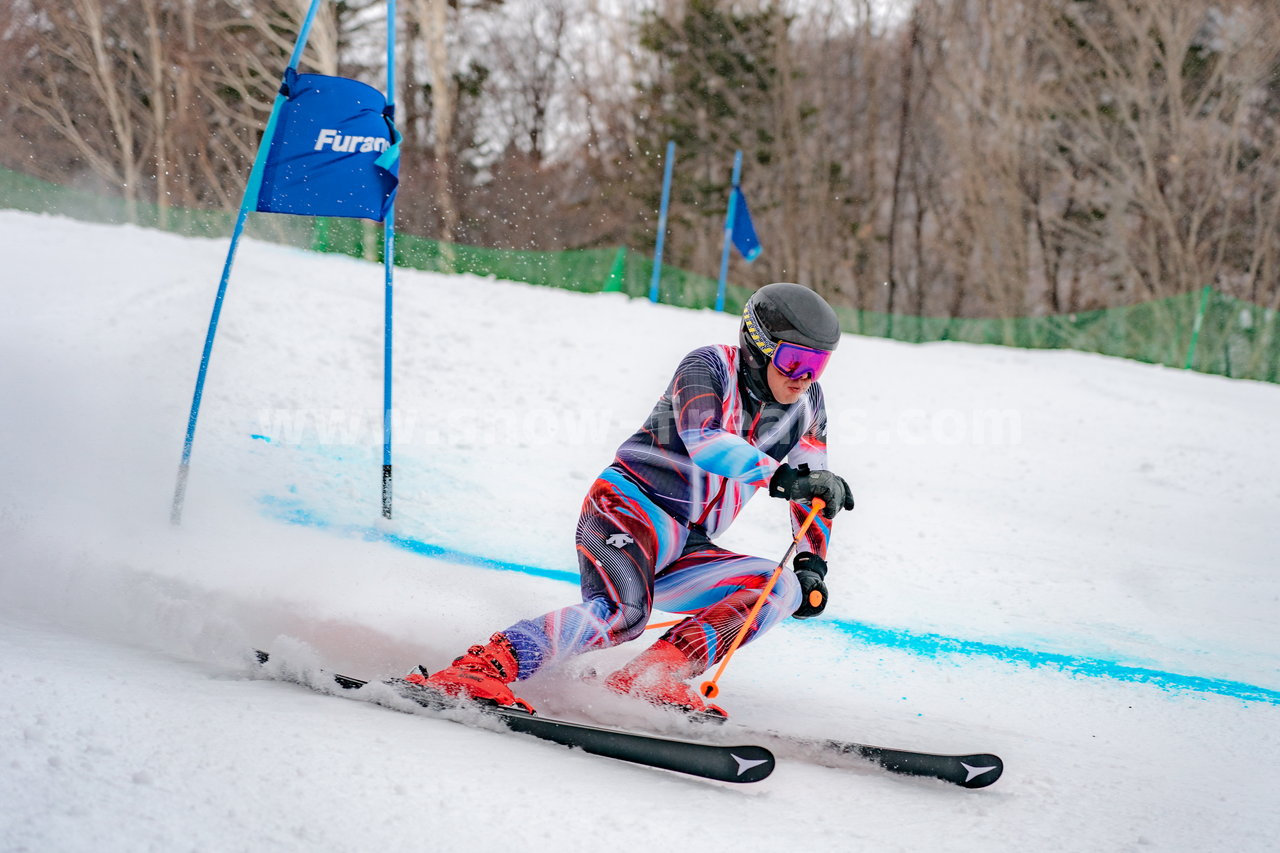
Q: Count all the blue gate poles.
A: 4